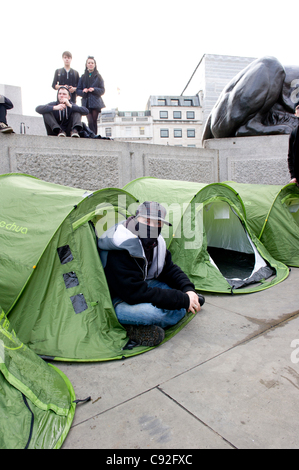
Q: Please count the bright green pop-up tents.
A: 4